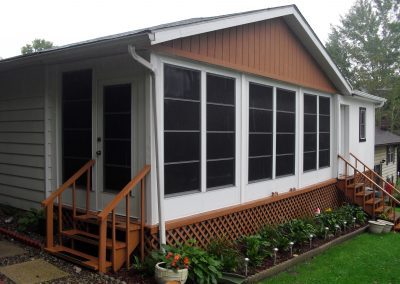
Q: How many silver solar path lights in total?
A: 8